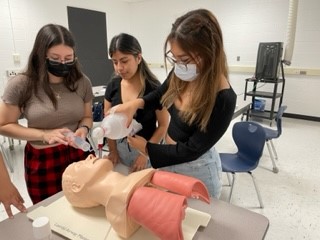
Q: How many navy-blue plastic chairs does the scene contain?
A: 2